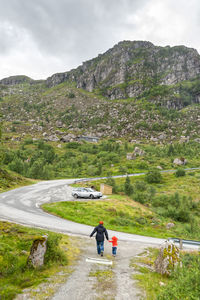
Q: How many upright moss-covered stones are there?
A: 2